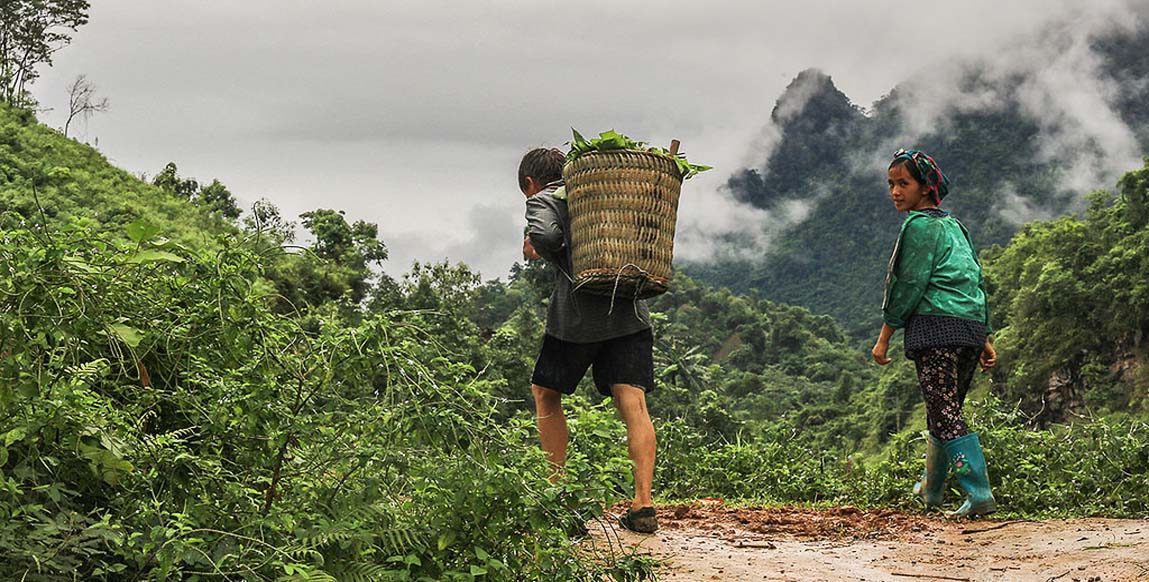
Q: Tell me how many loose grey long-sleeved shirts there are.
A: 1